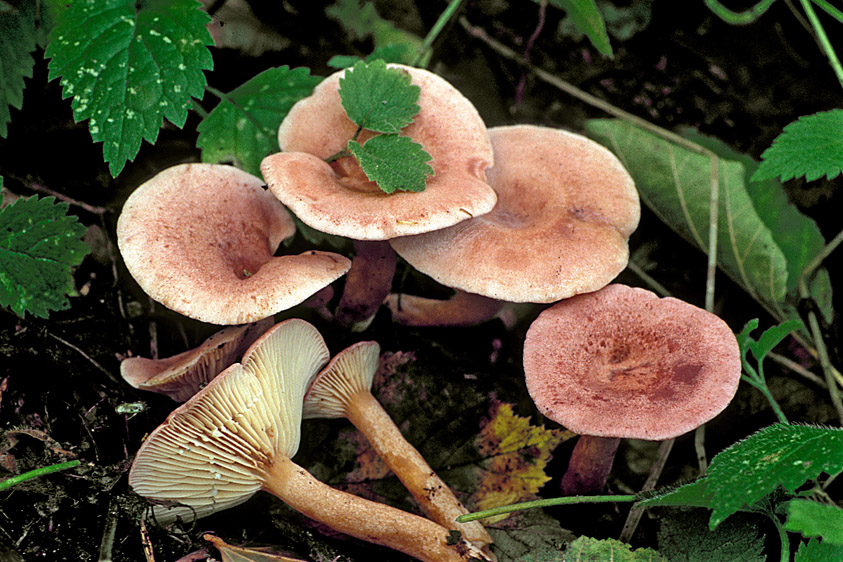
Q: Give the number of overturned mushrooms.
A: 2